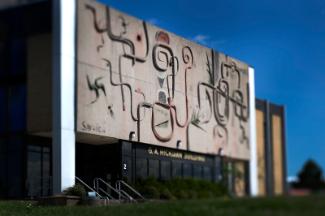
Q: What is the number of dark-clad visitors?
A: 0